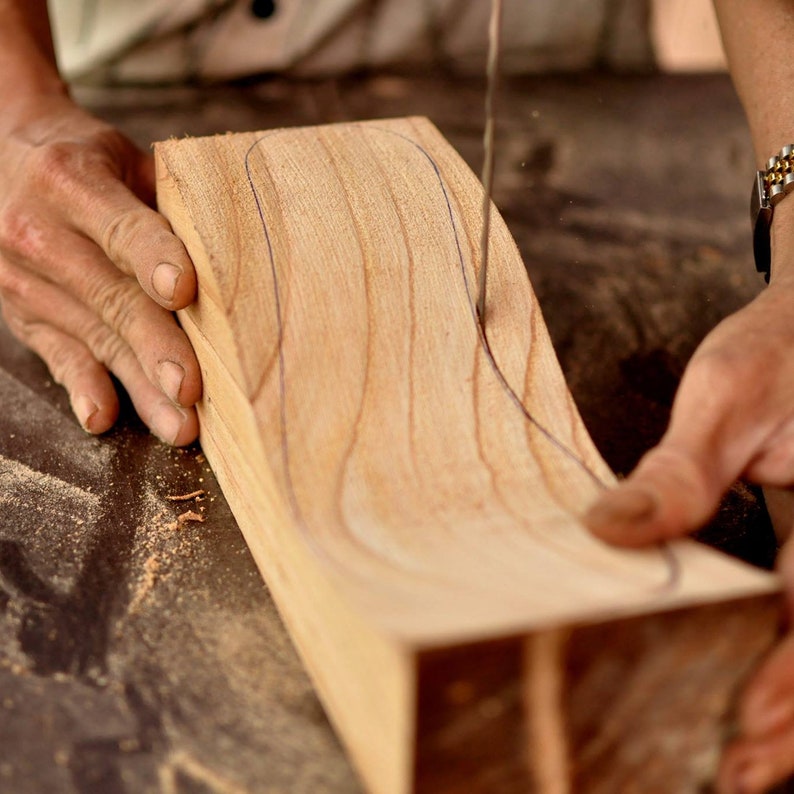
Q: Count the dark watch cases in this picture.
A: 1